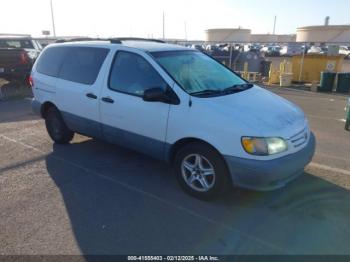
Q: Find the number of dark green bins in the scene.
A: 2